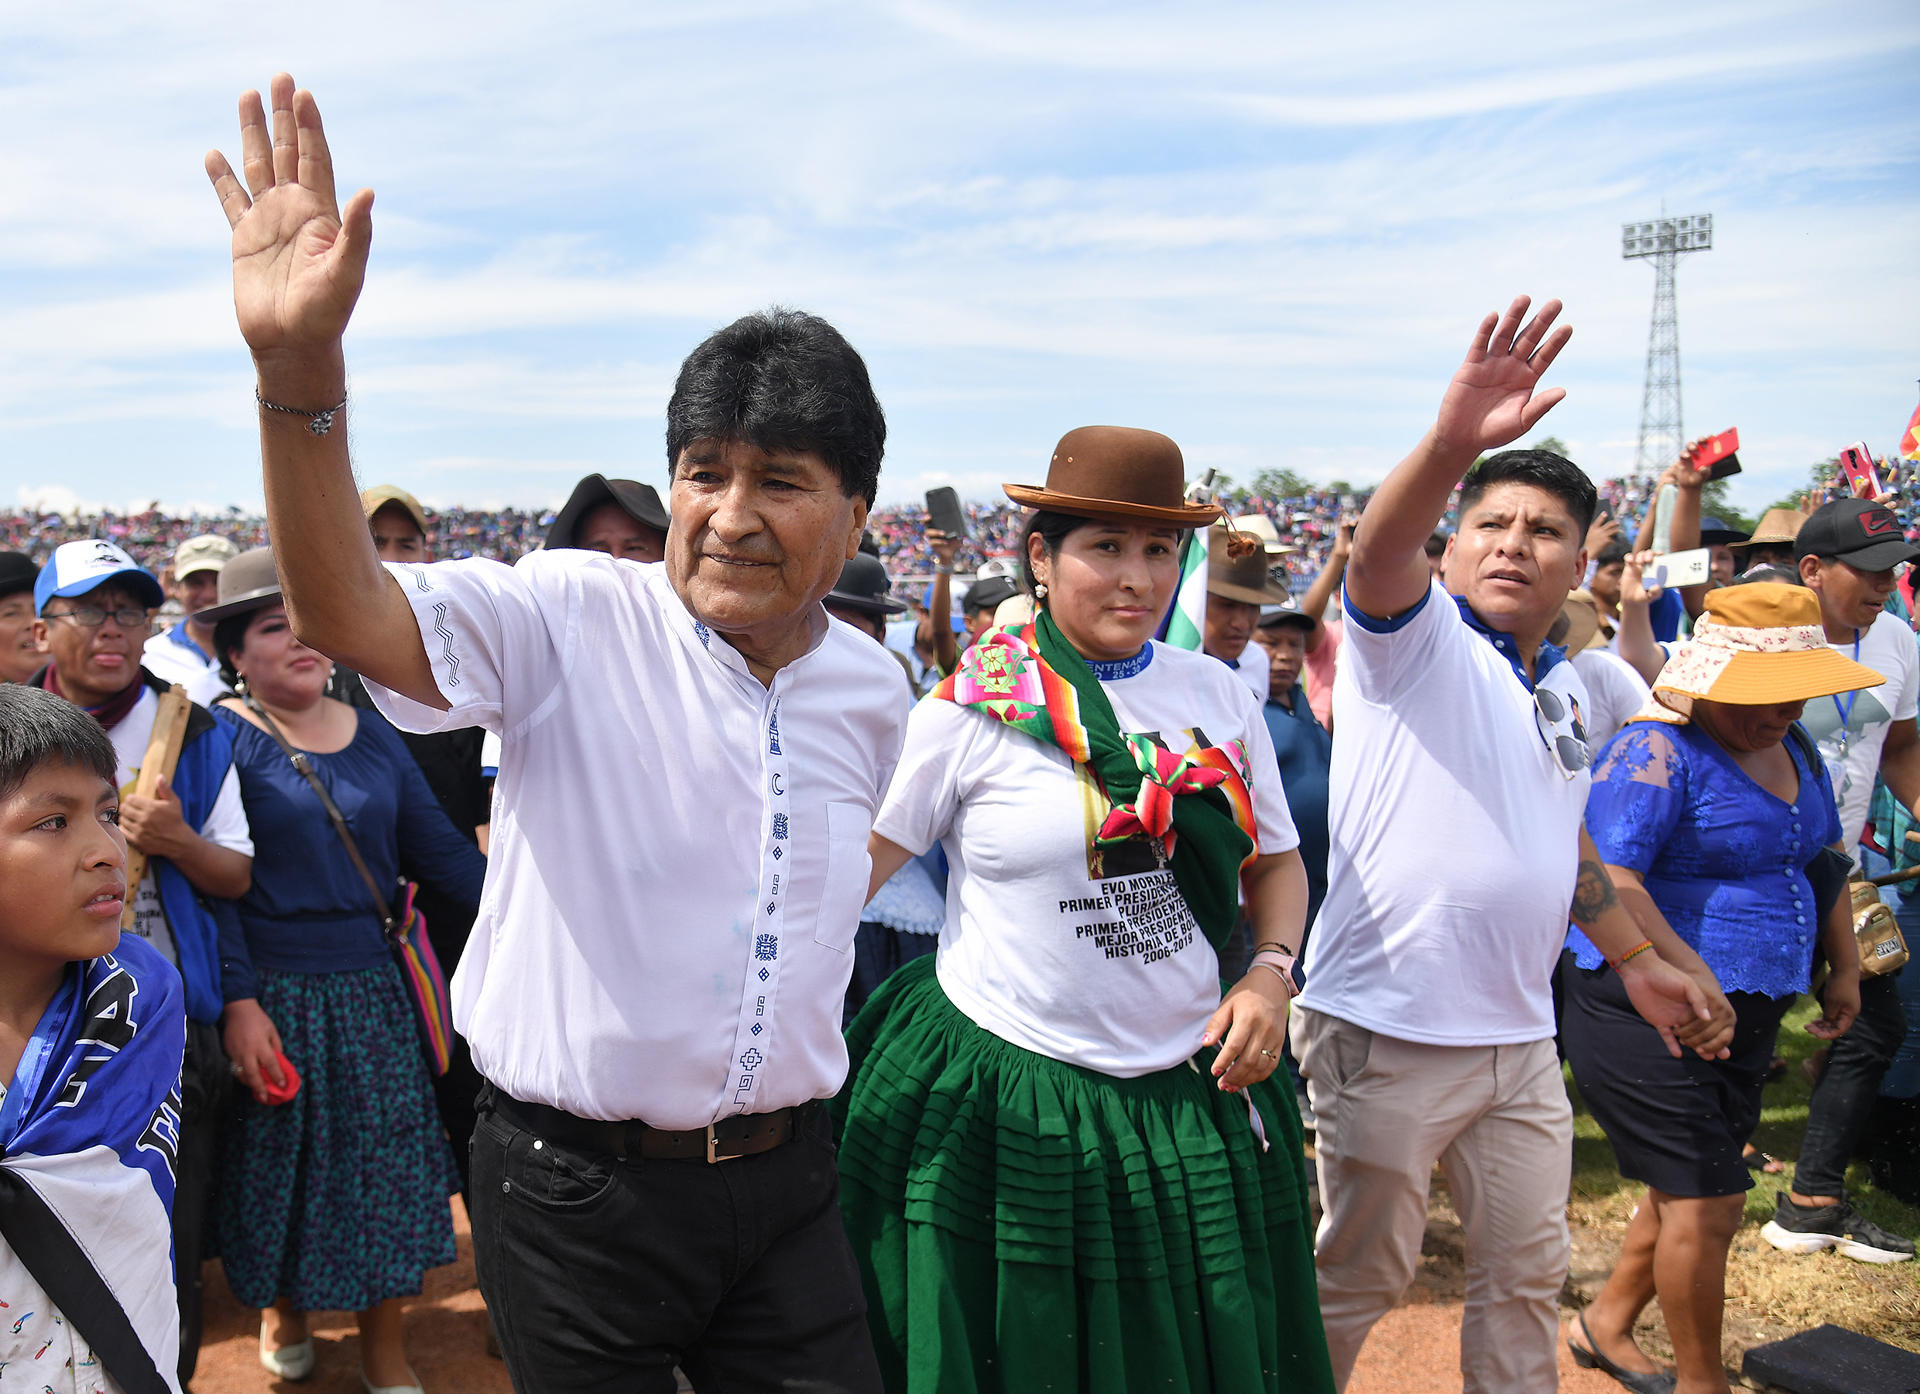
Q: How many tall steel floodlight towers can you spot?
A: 1